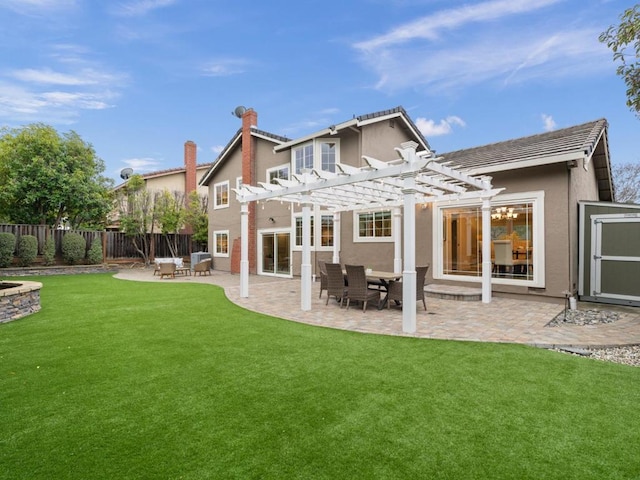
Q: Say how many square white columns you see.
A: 6